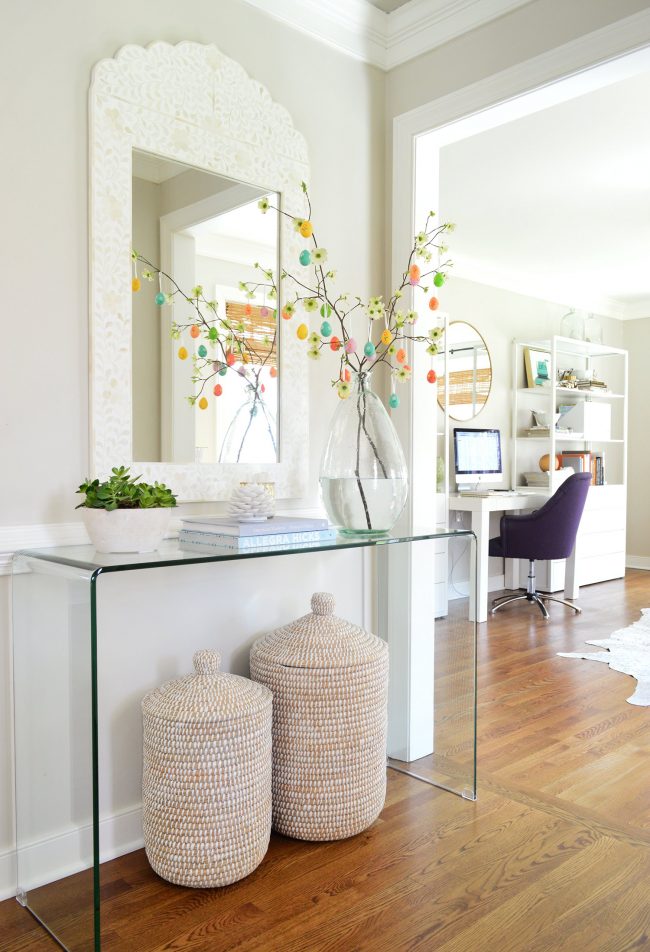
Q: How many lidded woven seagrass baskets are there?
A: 2